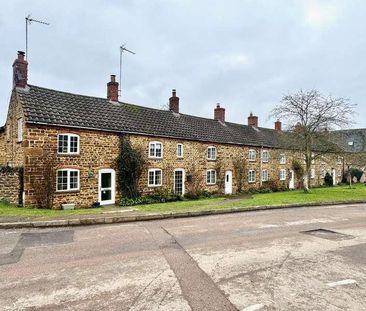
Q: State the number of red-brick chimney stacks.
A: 6